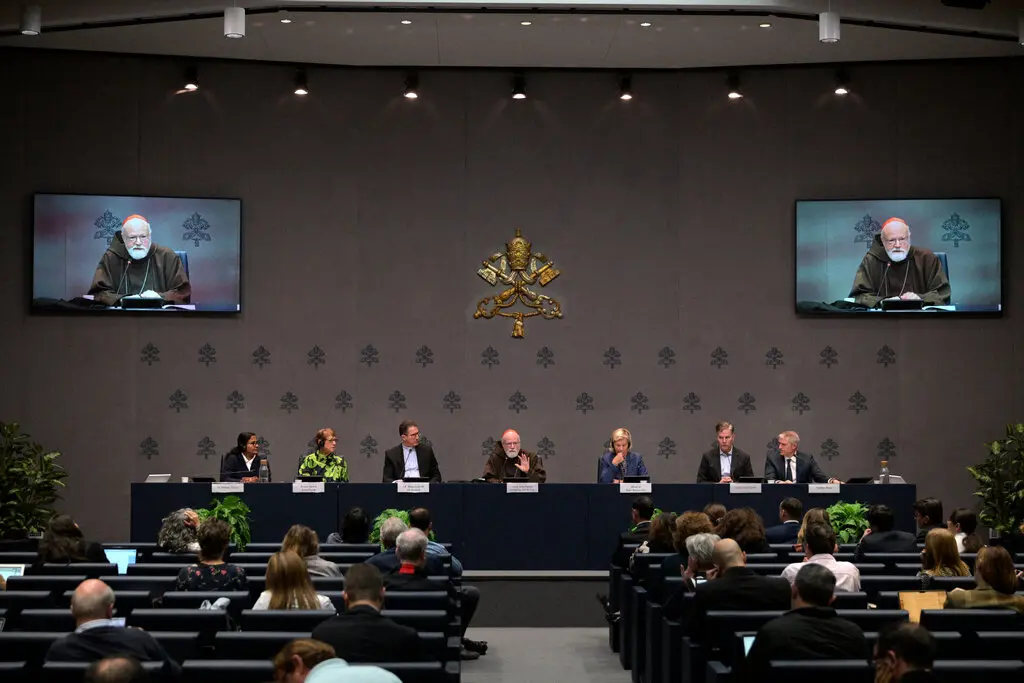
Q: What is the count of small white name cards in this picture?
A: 7